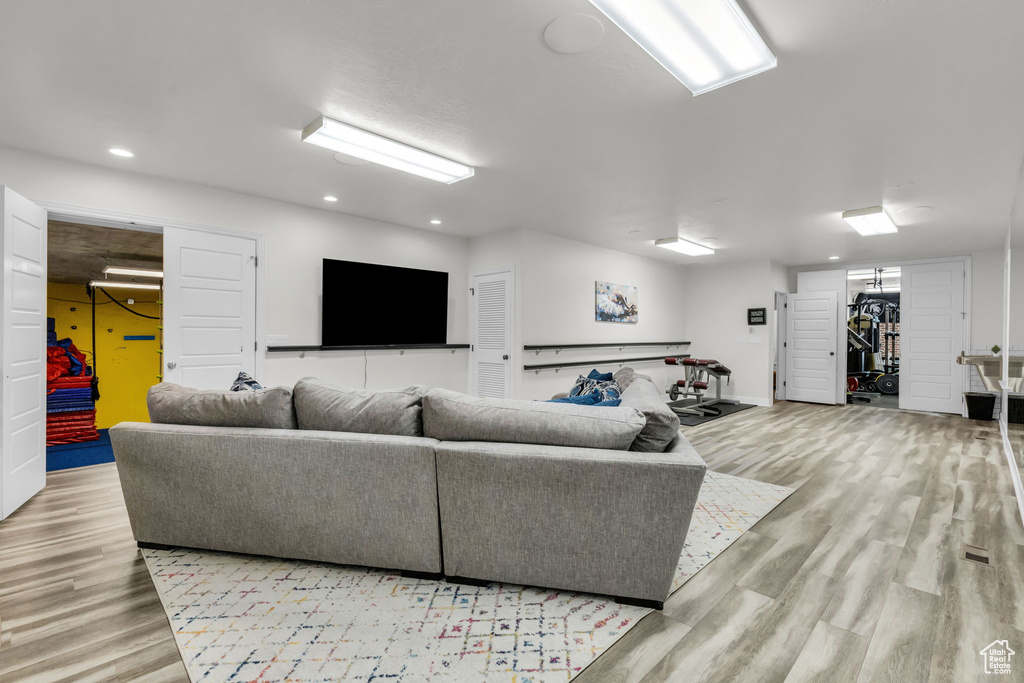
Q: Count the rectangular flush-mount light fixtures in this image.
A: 4